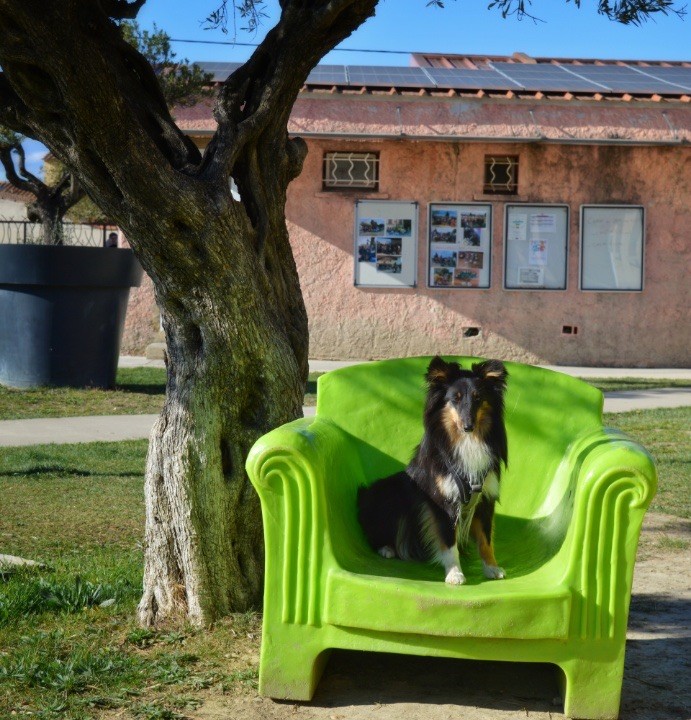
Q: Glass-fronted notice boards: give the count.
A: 4